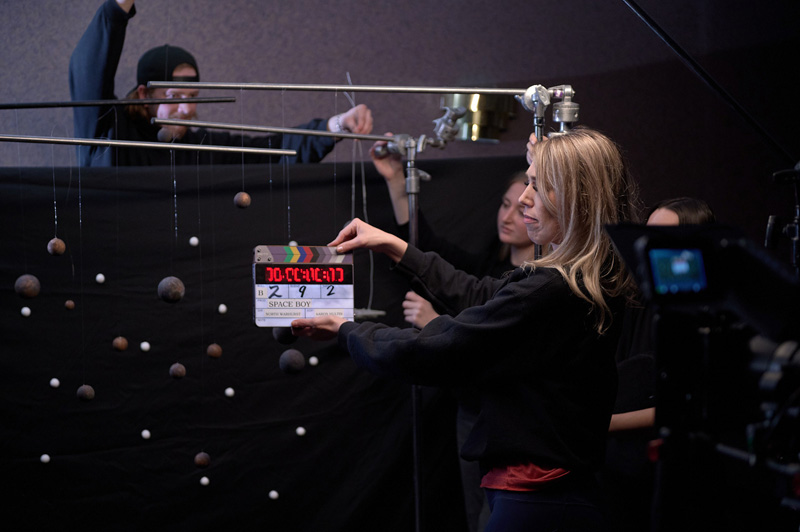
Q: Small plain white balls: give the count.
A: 14